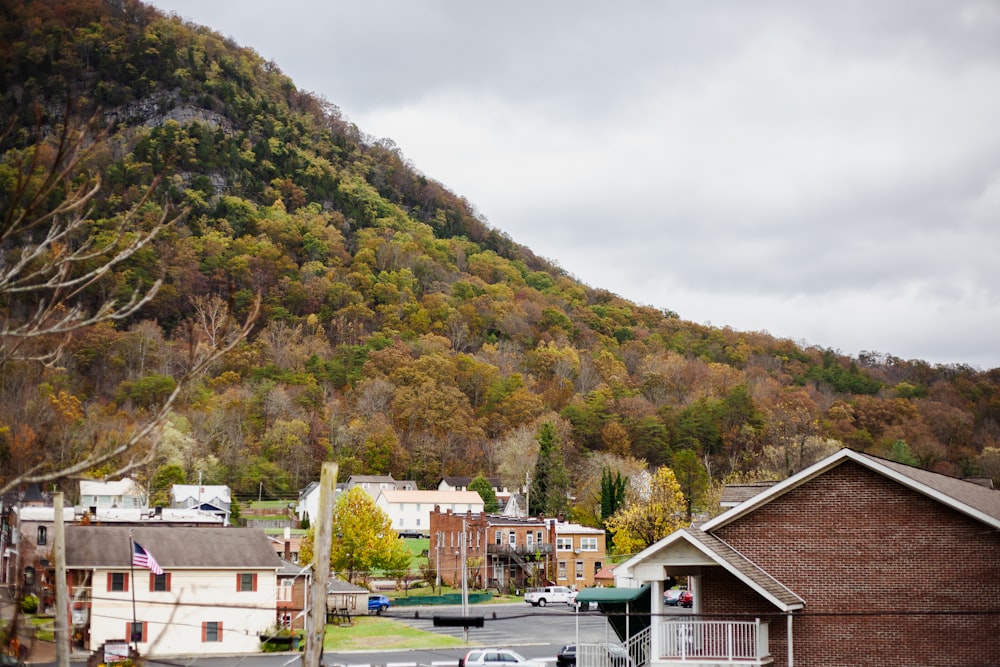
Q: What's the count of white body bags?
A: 0